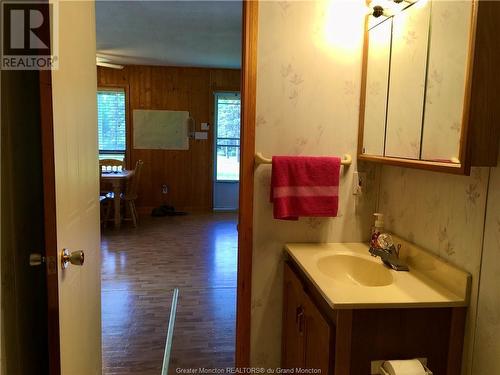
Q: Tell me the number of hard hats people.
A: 0